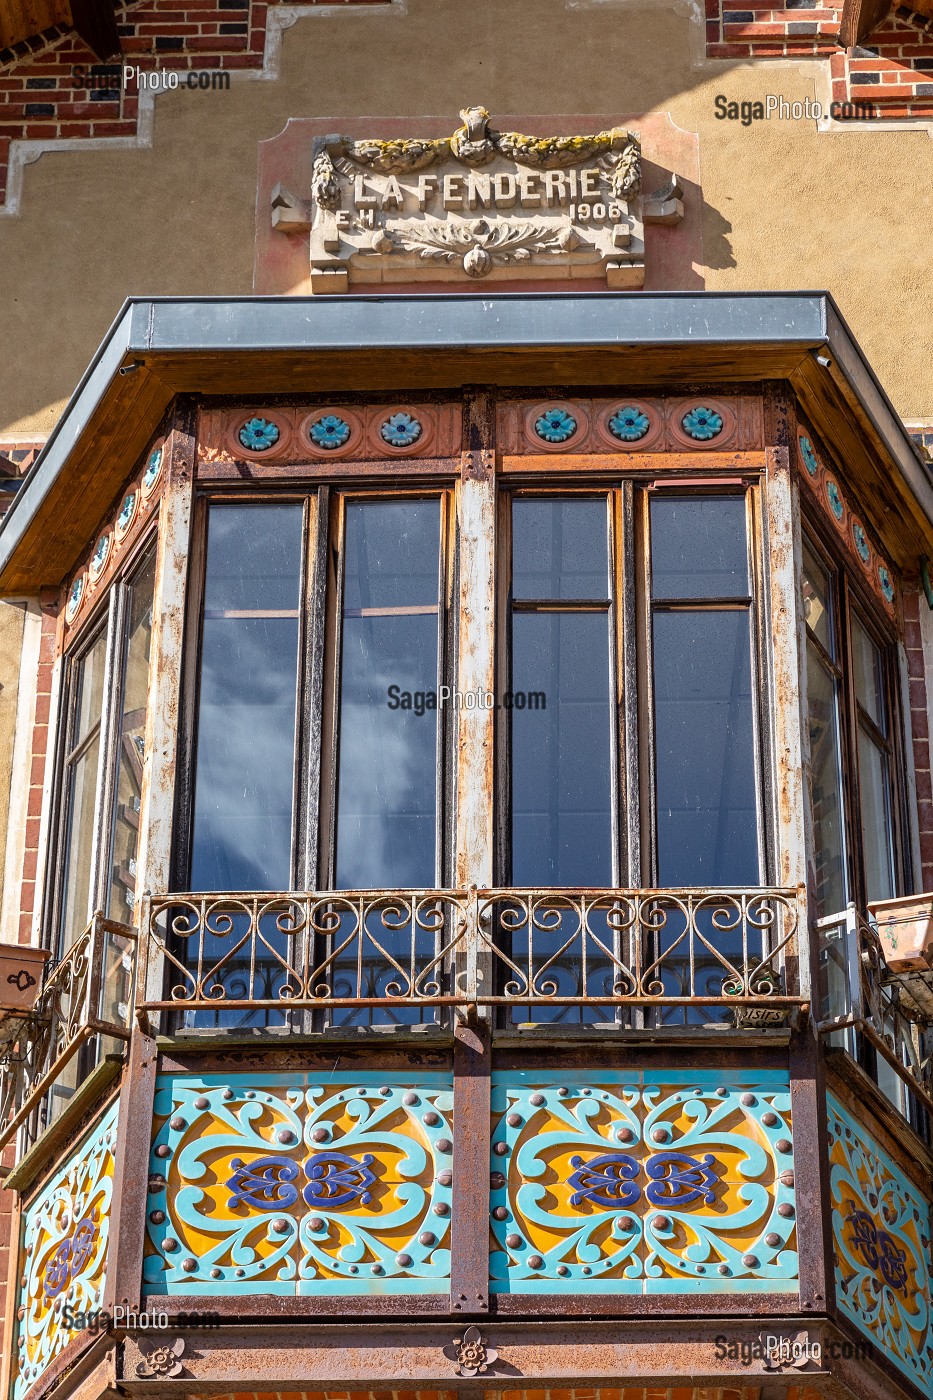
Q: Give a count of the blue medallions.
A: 14